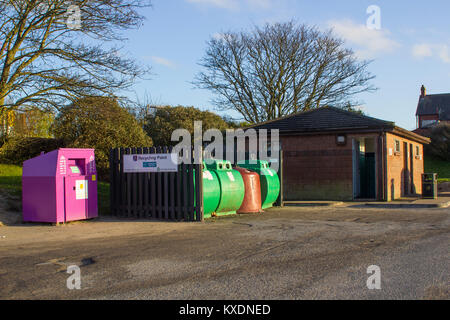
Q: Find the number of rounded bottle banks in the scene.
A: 4